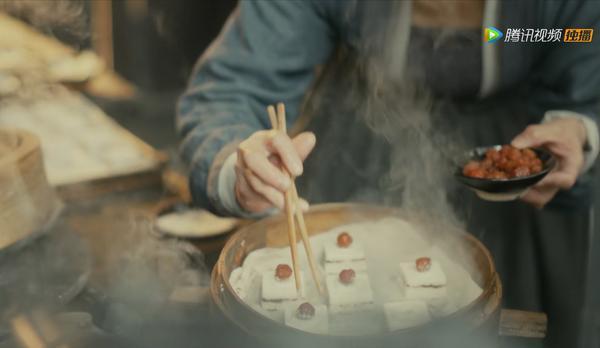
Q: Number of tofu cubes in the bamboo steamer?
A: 6